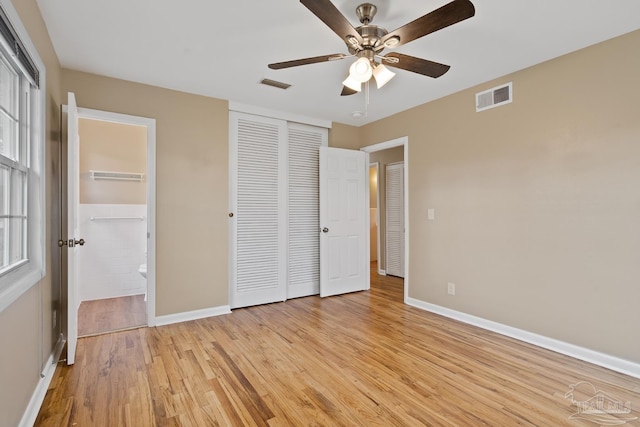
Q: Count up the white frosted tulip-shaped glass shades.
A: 3